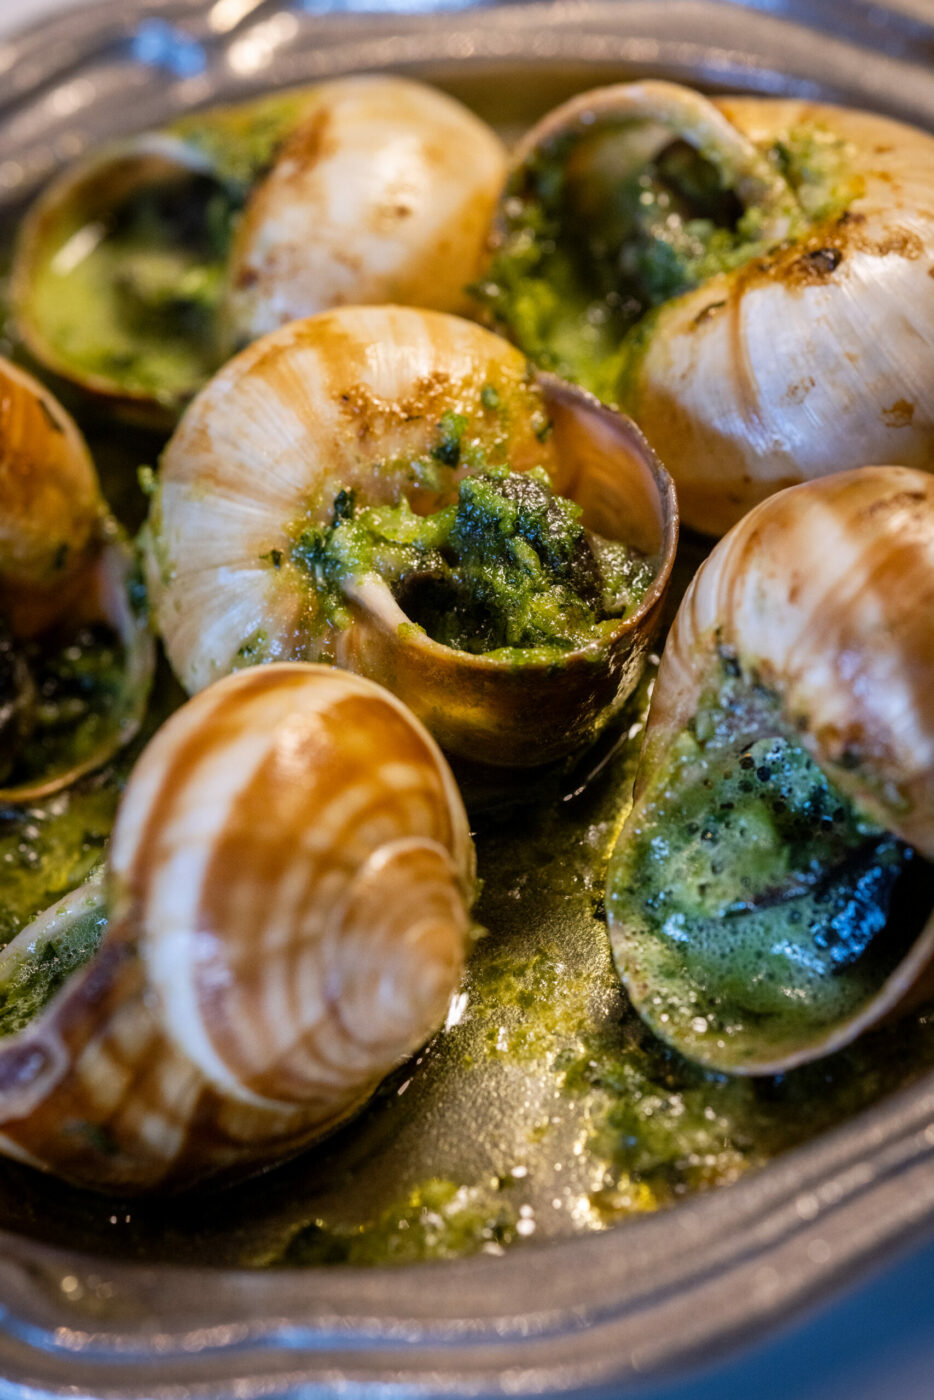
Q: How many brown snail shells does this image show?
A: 6